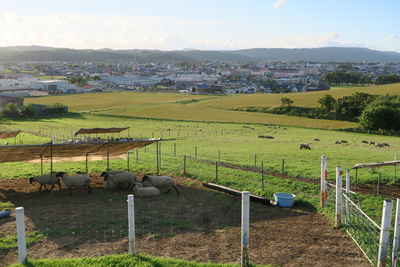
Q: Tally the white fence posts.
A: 8